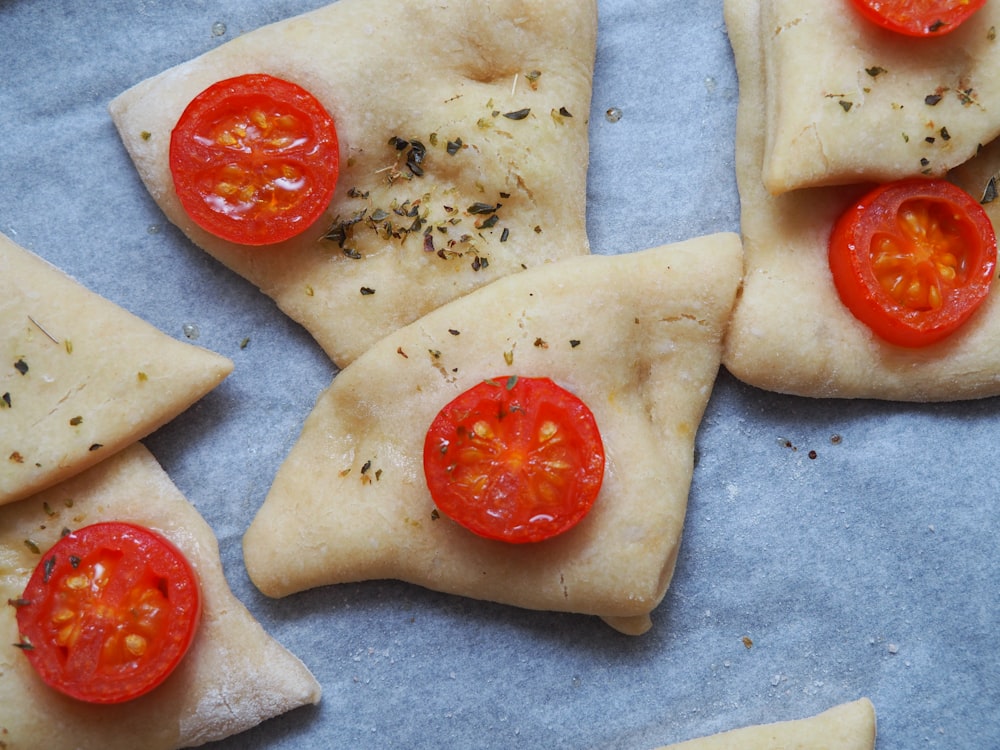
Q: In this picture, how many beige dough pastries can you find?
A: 7